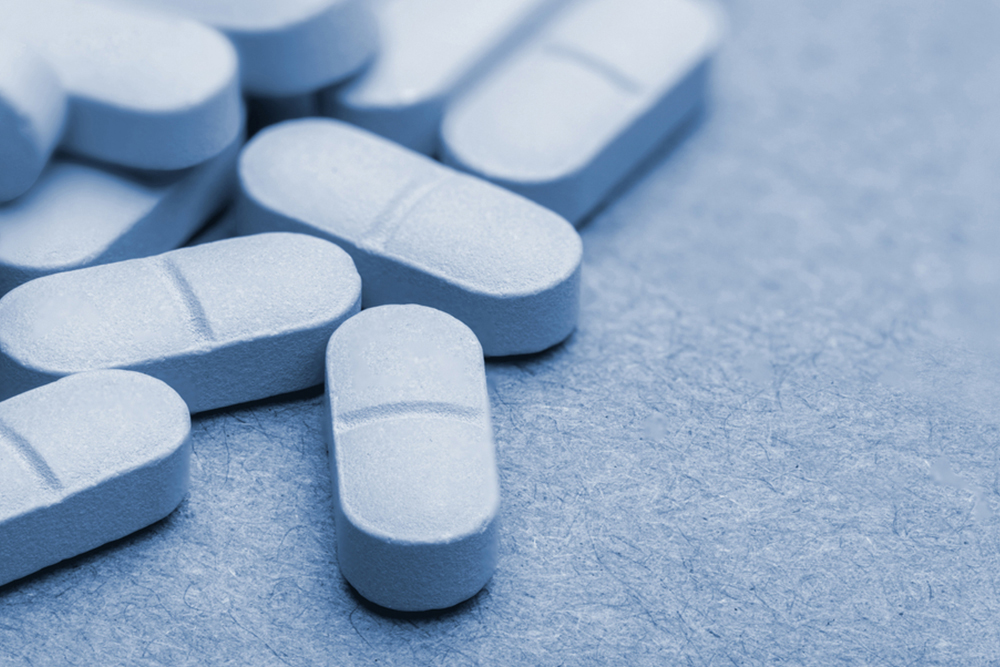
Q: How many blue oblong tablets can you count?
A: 10